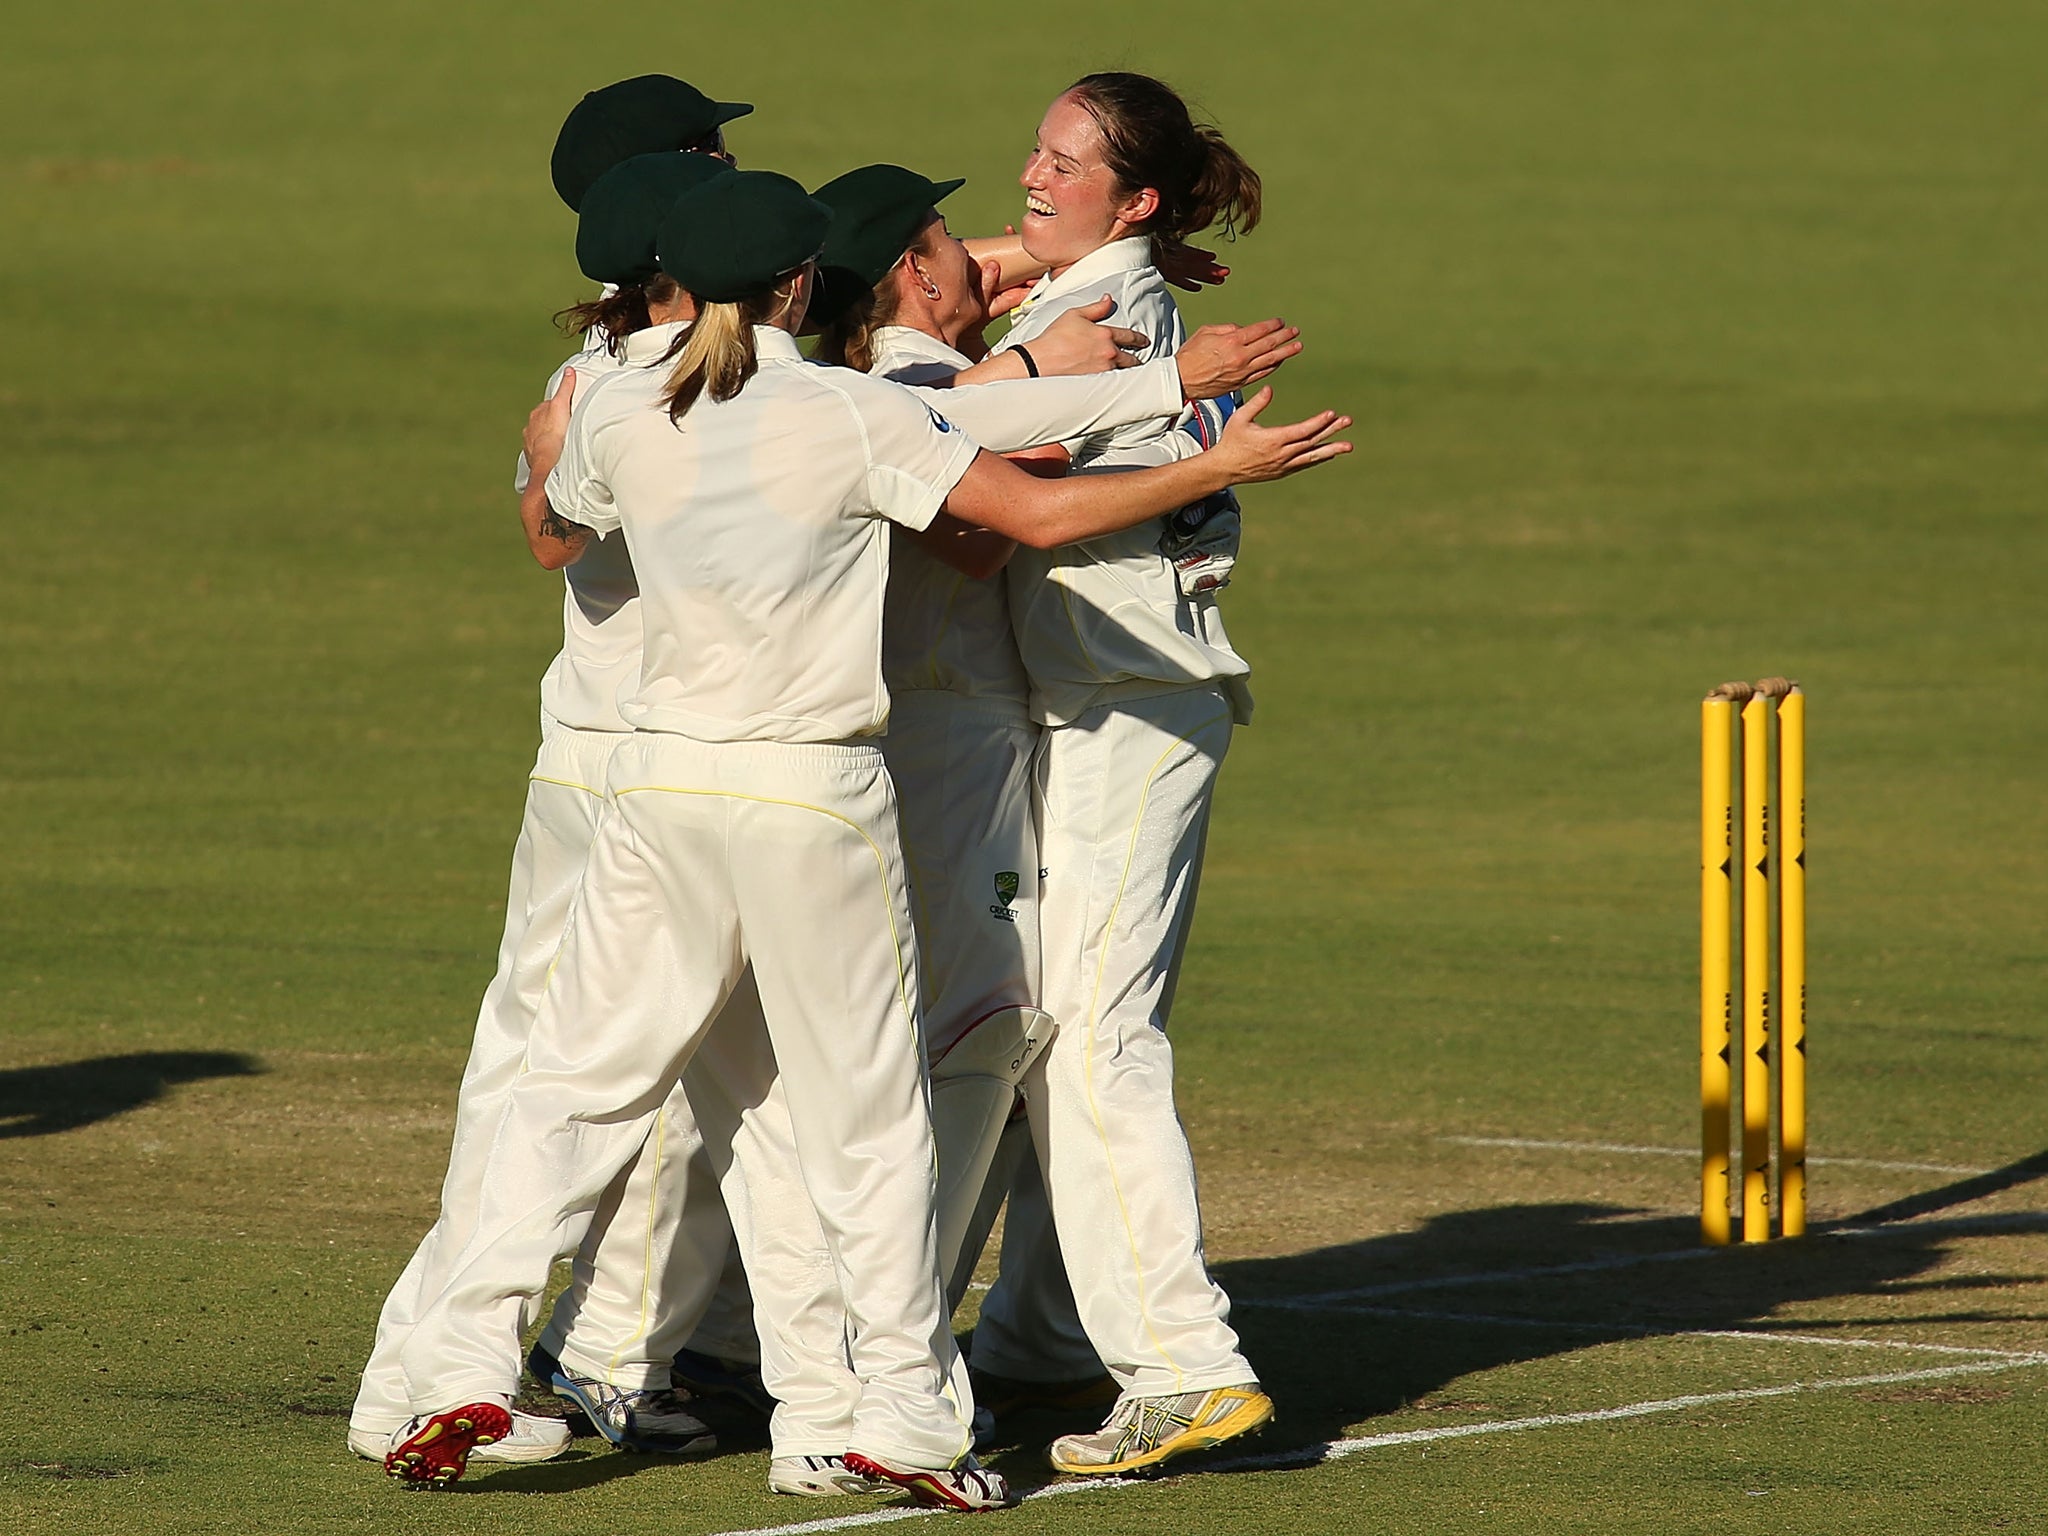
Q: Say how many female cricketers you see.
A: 5